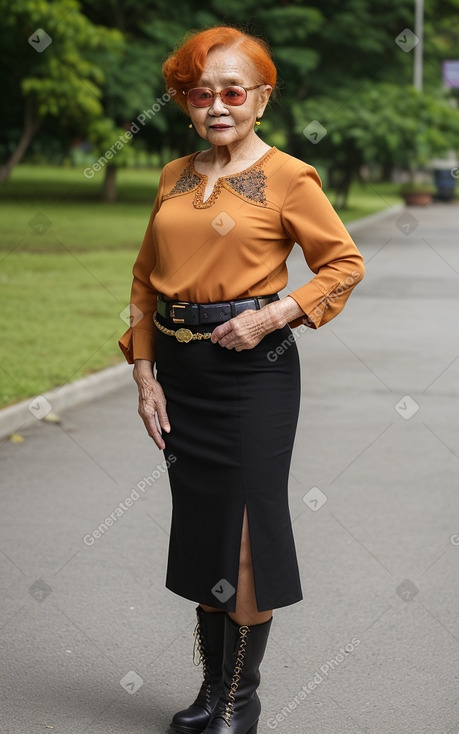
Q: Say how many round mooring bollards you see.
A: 0